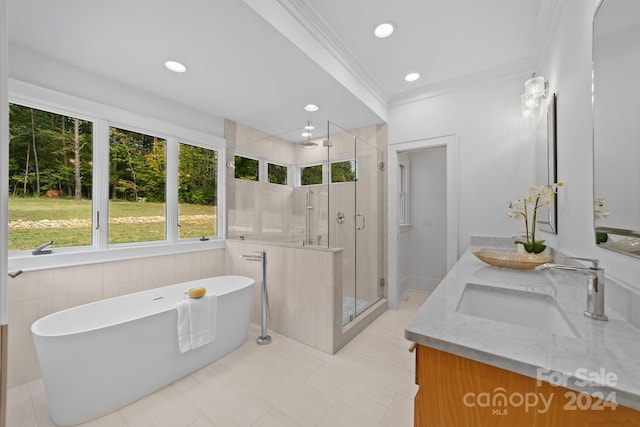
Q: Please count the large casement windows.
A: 3